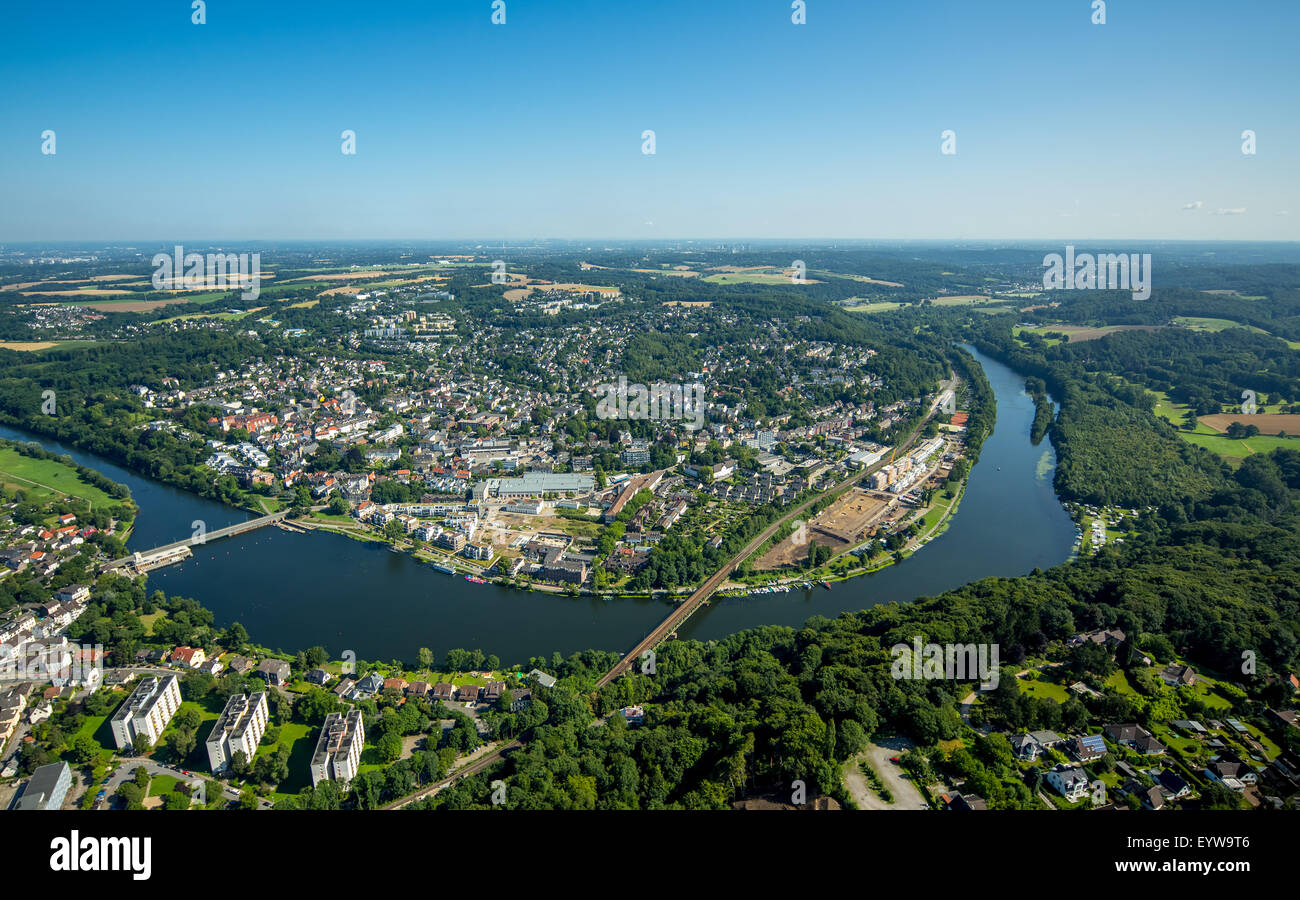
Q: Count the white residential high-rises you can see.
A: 3